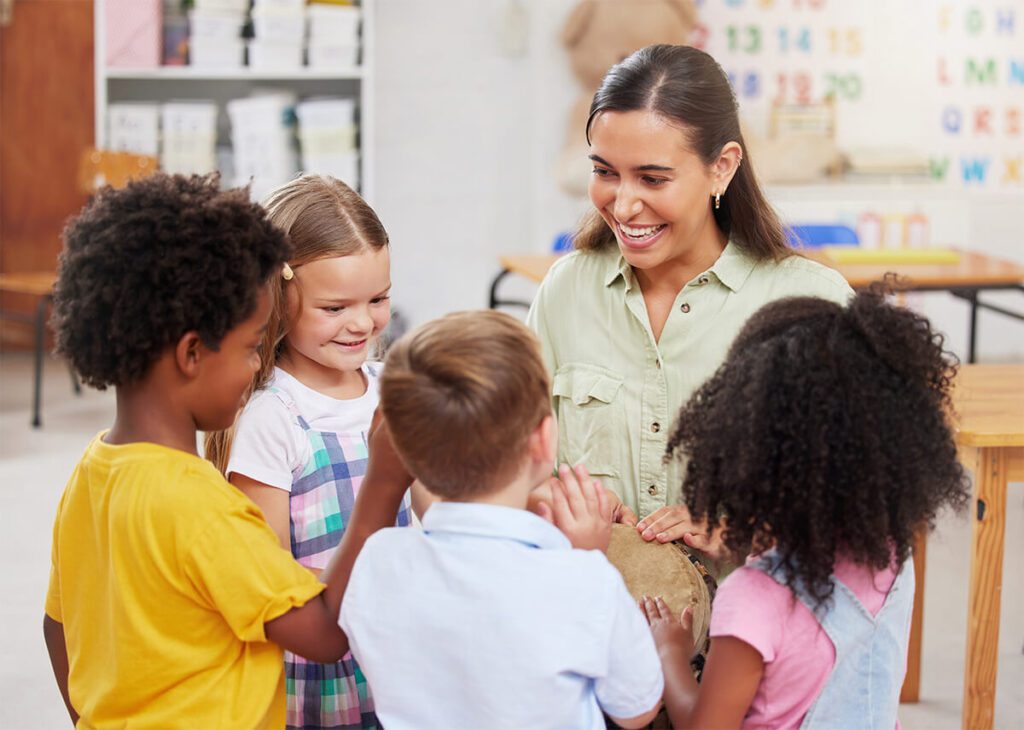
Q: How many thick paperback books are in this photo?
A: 0